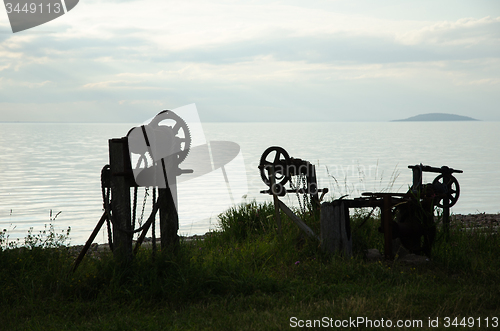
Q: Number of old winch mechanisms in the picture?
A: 3